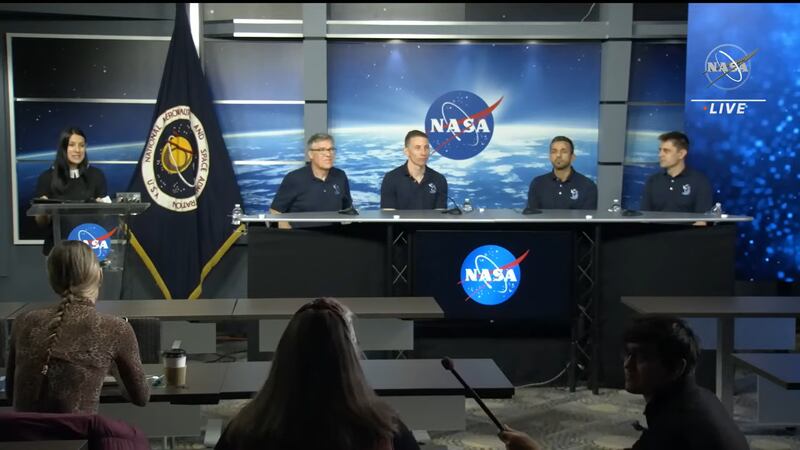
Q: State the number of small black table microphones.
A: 4